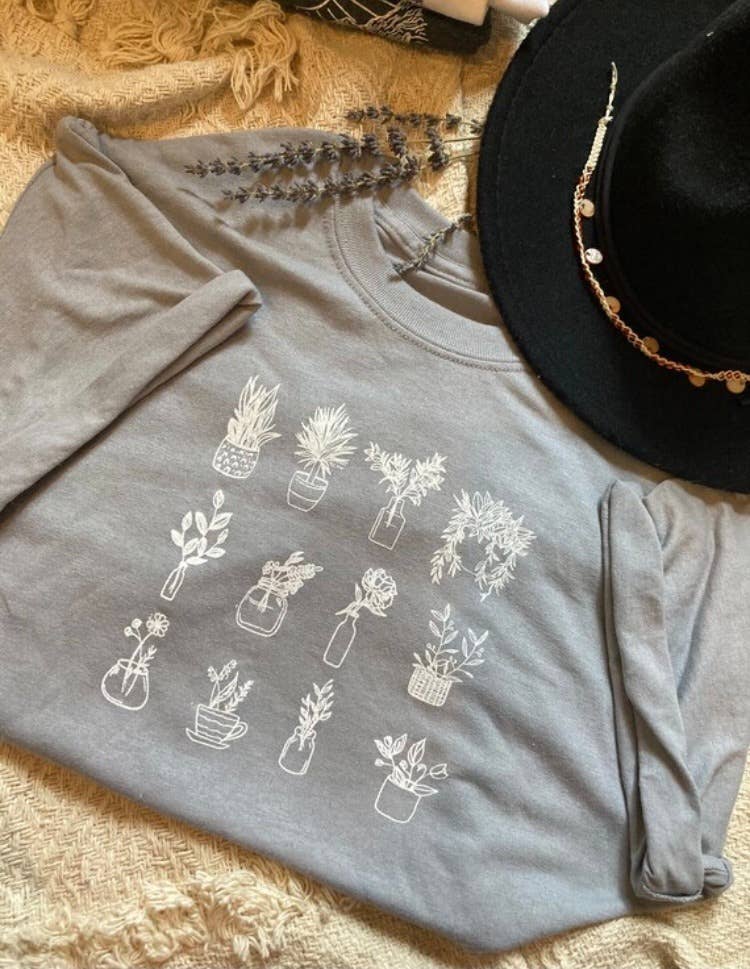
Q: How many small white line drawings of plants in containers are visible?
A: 12